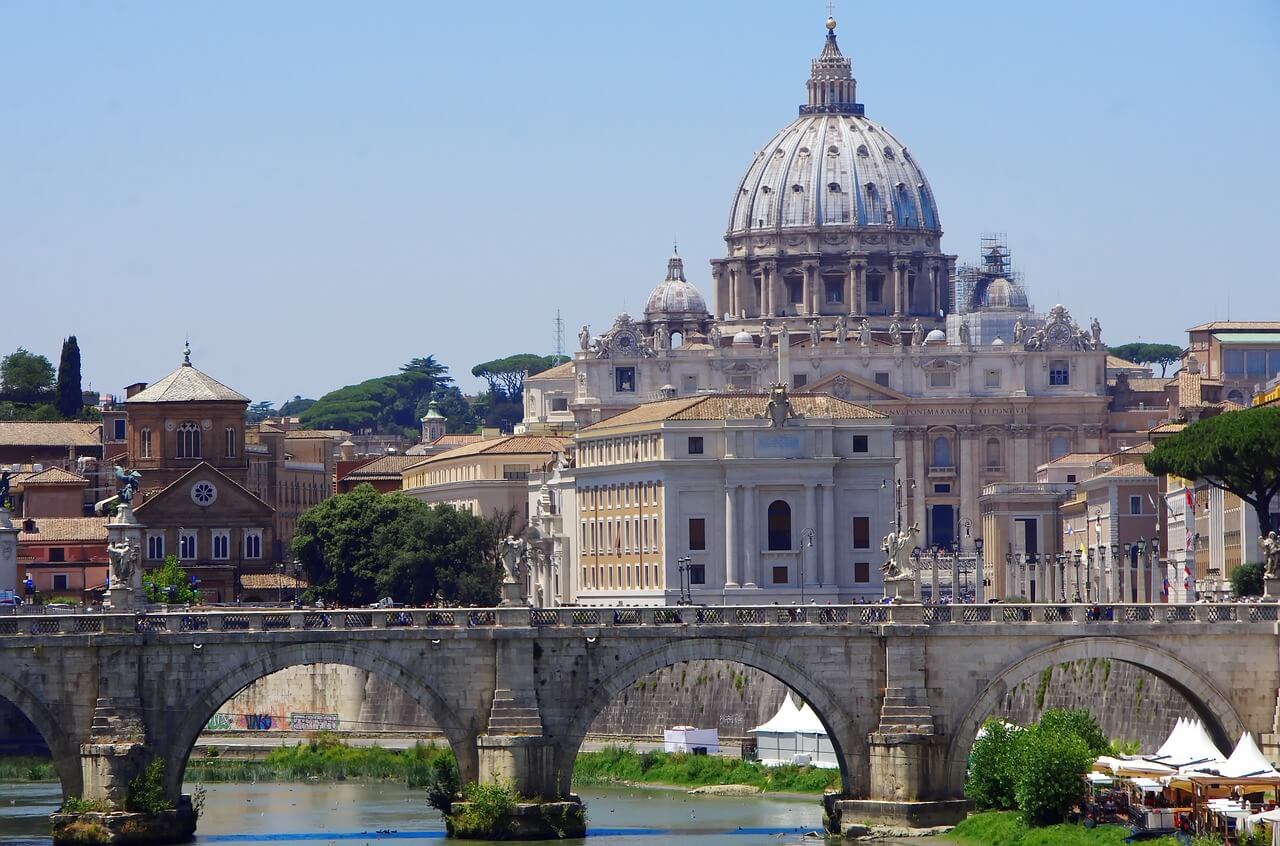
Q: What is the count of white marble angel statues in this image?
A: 4